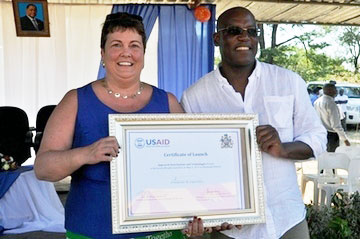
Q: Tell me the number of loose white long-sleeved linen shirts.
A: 1